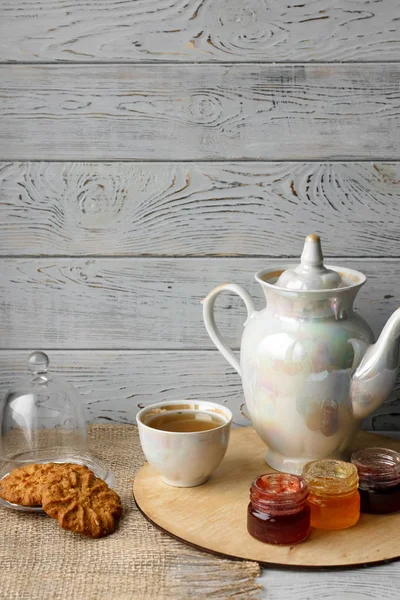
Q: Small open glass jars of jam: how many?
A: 3